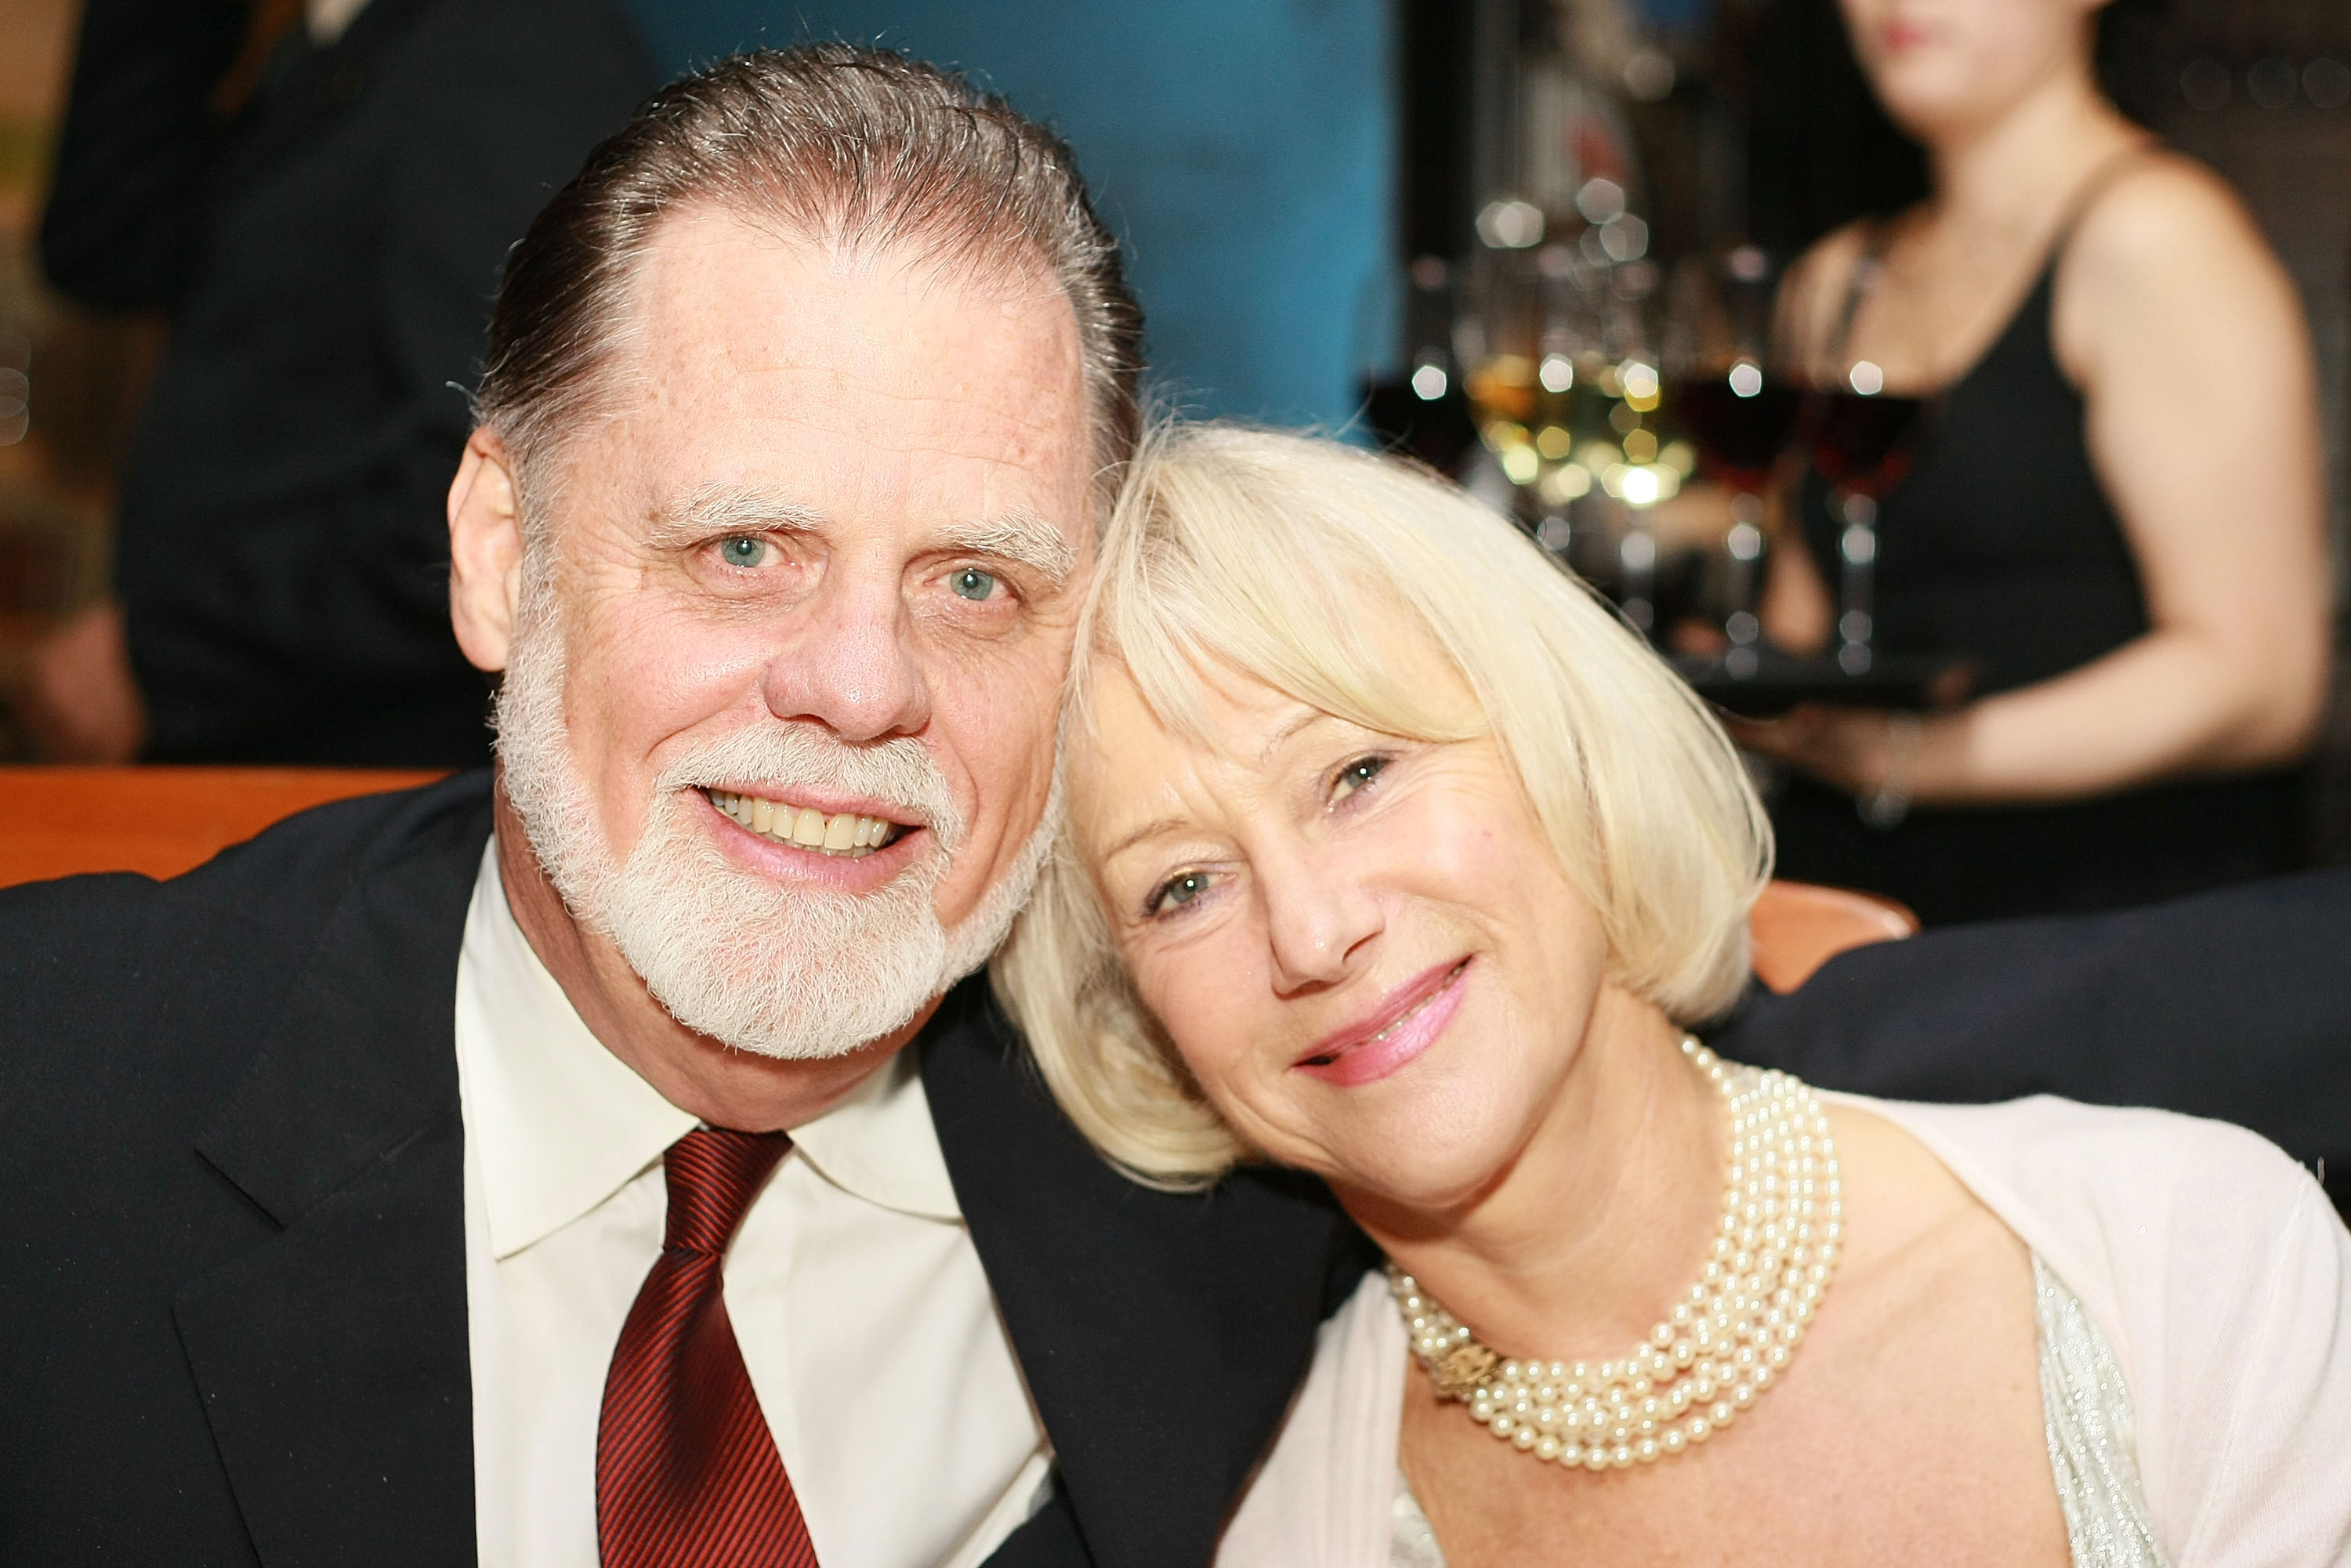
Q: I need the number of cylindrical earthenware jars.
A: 0